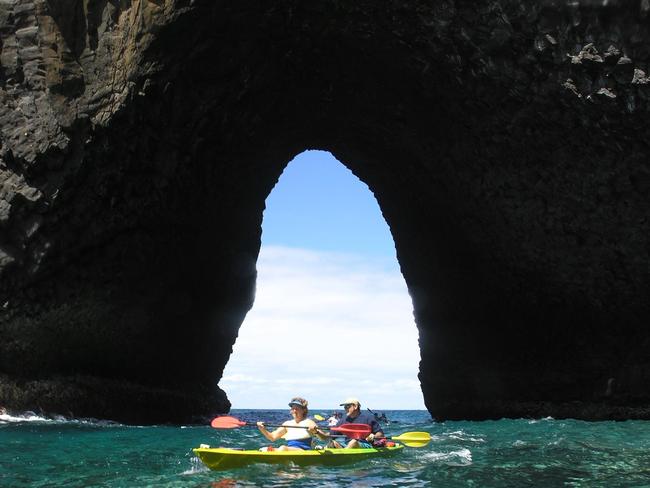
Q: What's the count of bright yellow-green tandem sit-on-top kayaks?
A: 1